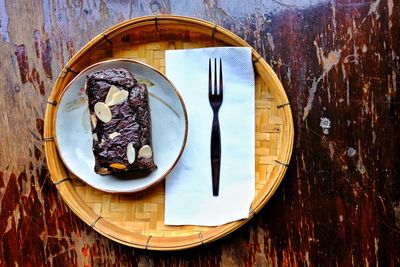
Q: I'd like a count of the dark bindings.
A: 14